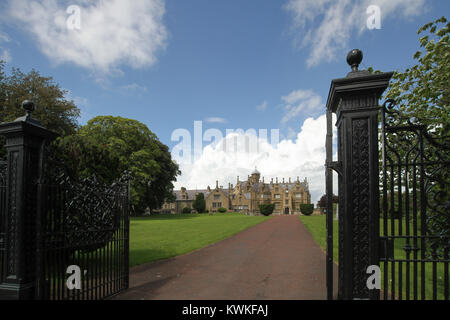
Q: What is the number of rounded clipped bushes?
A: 2